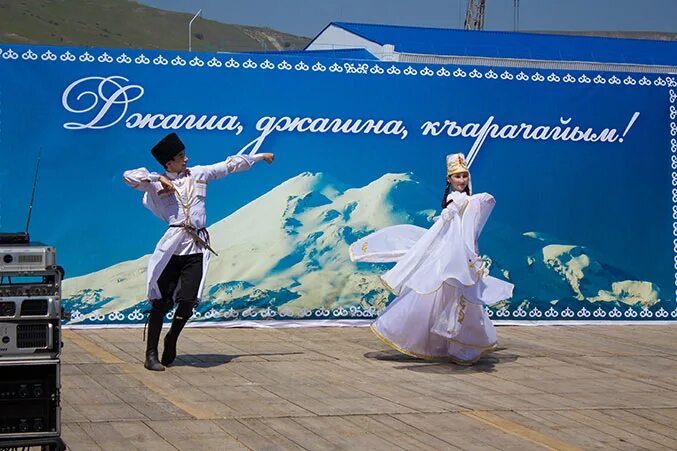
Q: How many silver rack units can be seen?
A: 3